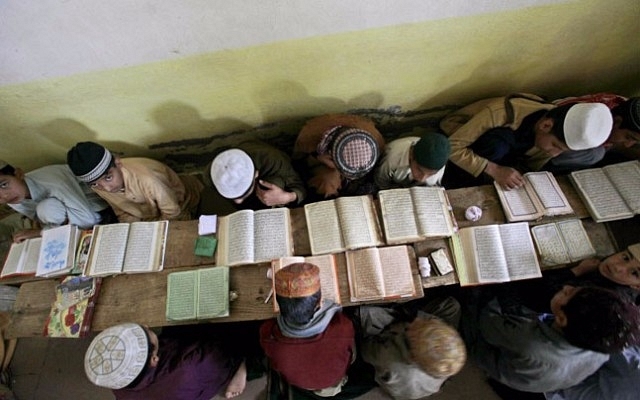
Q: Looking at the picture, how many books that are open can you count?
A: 12